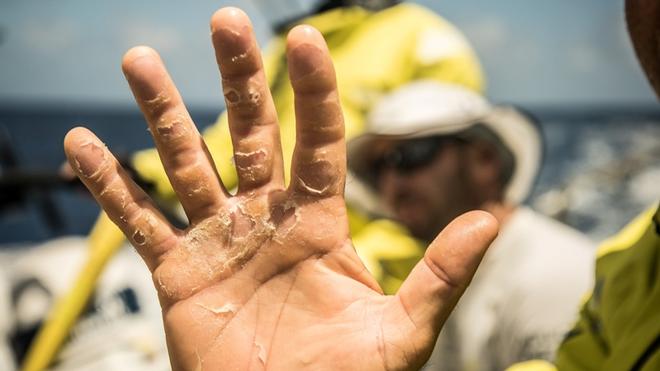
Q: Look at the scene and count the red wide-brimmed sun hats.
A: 0